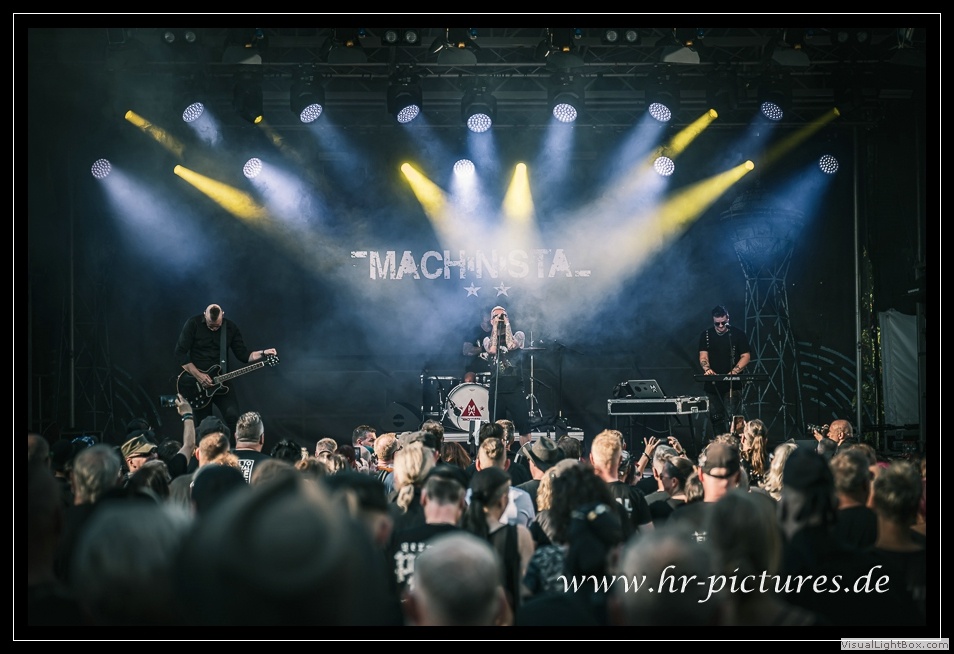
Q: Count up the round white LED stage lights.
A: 12